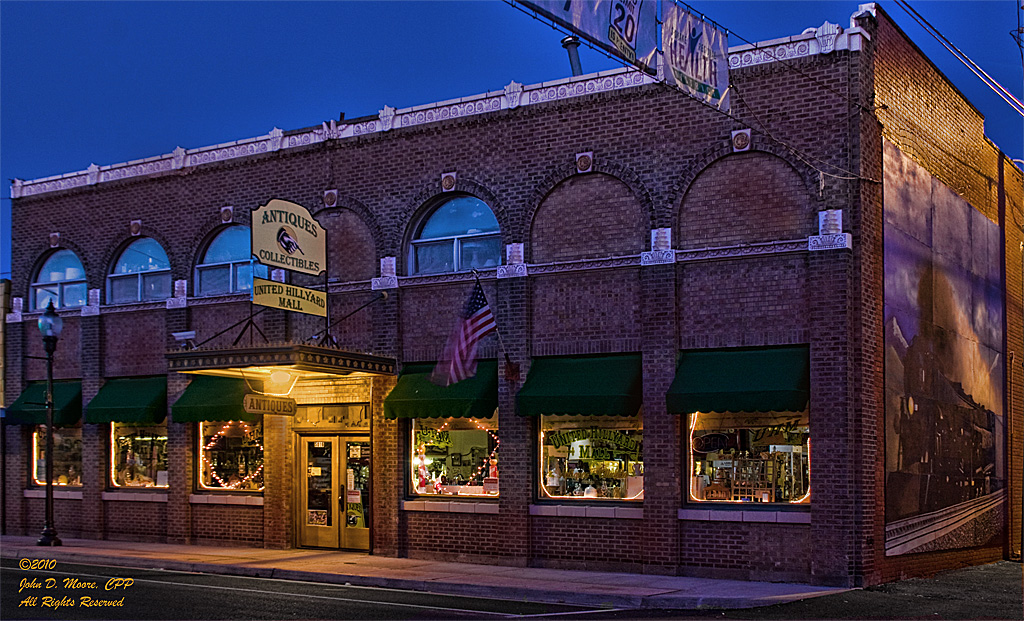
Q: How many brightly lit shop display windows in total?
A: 6